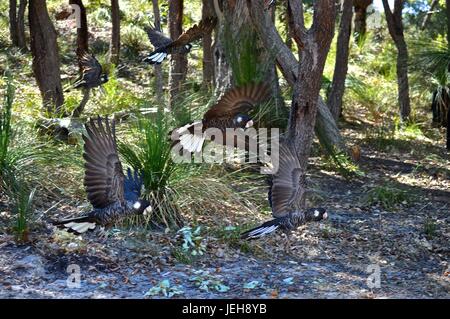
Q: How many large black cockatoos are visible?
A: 5